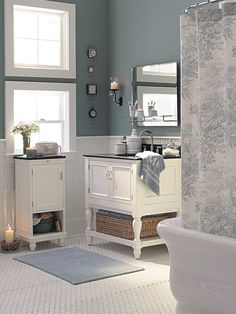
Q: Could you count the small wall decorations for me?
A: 4